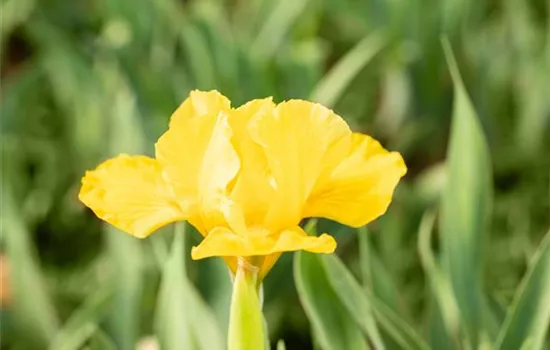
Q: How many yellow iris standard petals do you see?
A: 3